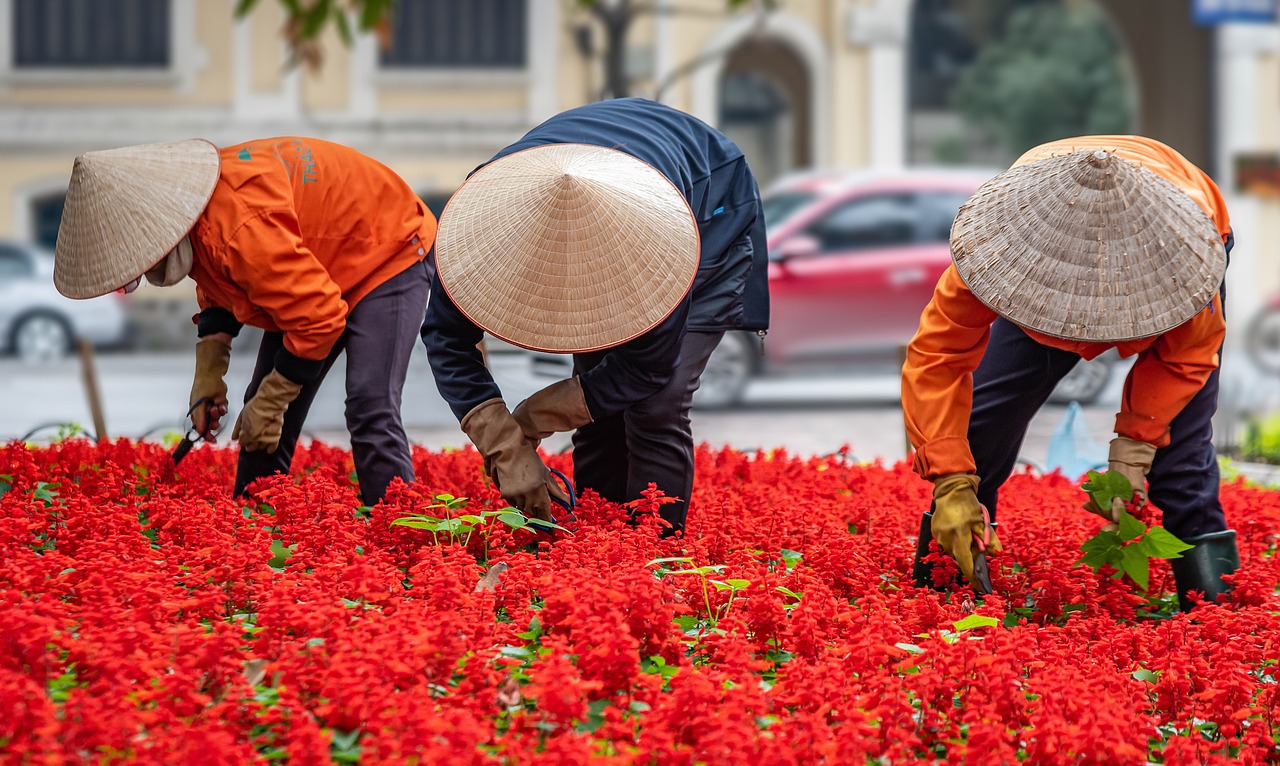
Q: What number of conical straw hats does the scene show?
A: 3